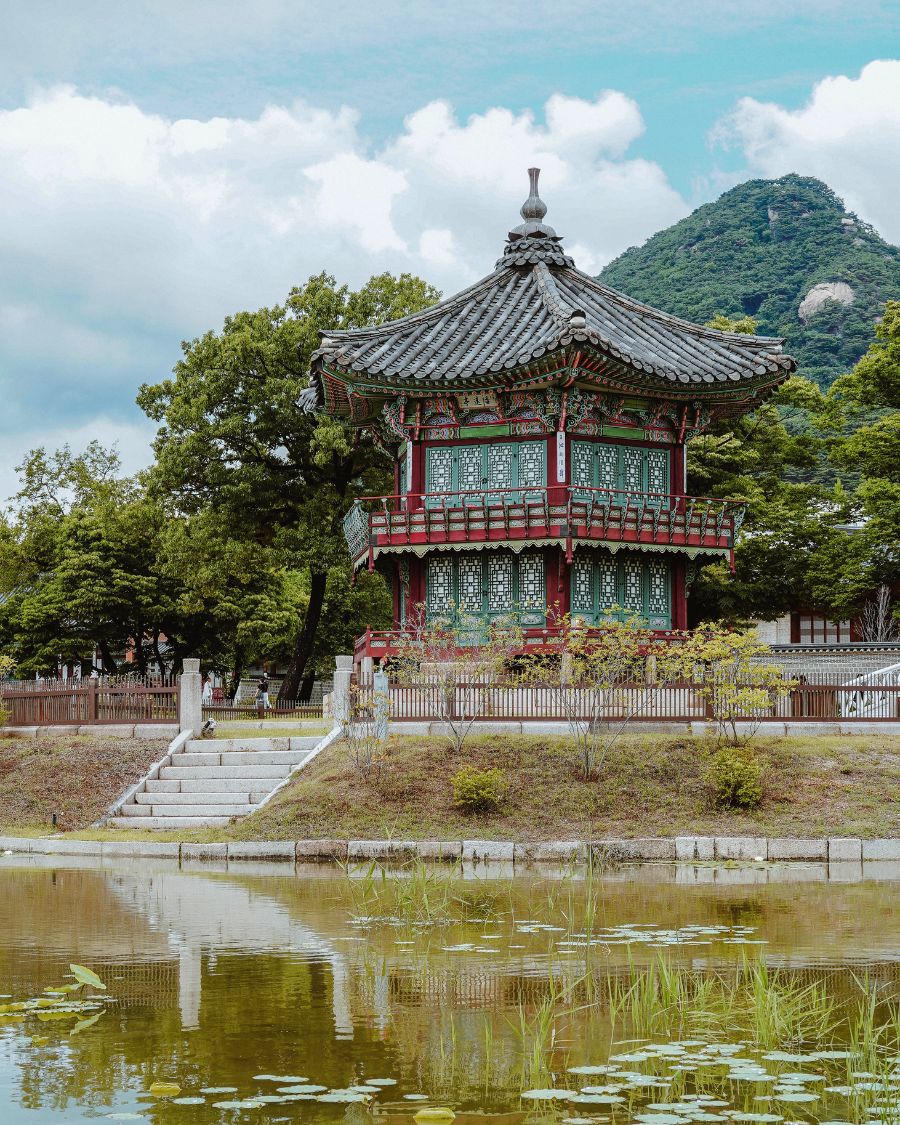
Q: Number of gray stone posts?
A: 2